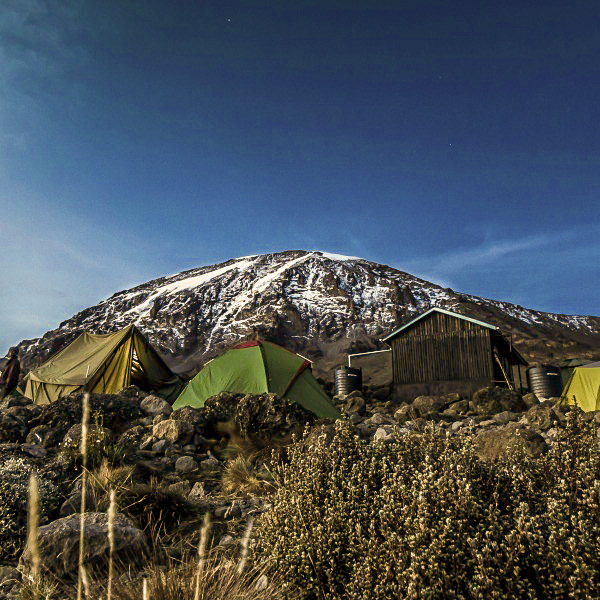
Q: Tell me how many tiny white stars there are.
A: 2